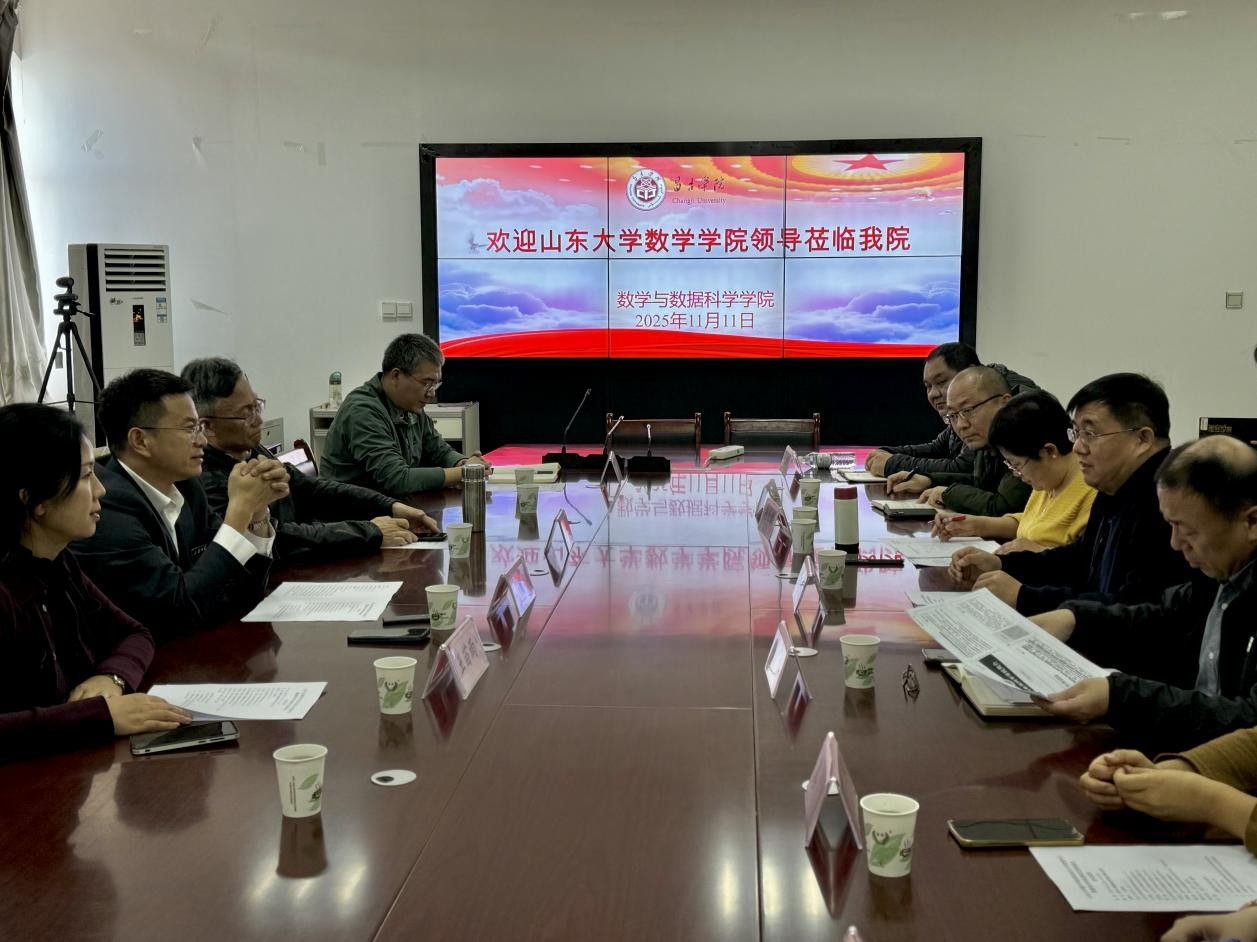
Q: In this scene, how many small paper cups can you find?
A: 12